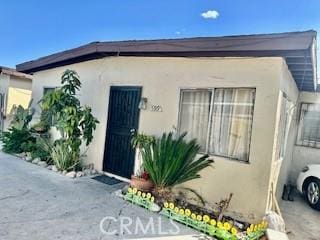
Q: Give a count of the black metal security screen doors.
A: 1